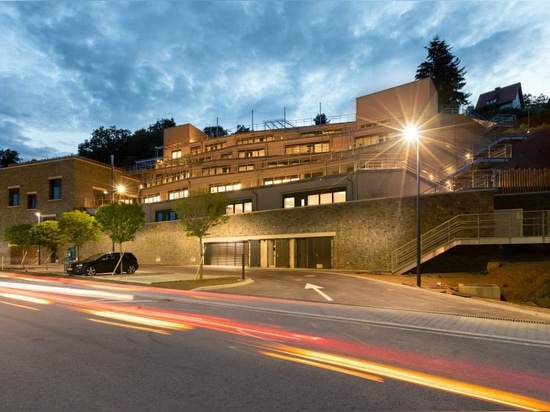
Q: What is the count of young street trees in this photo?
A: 5